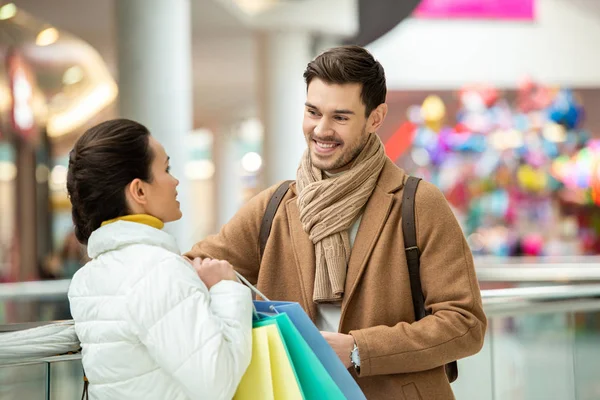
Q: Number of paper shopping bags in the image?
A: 3